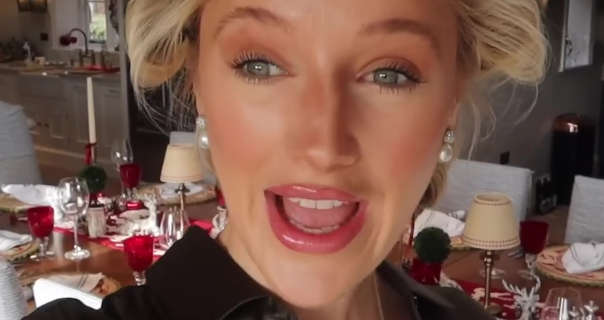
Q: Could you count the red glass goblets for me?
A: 4